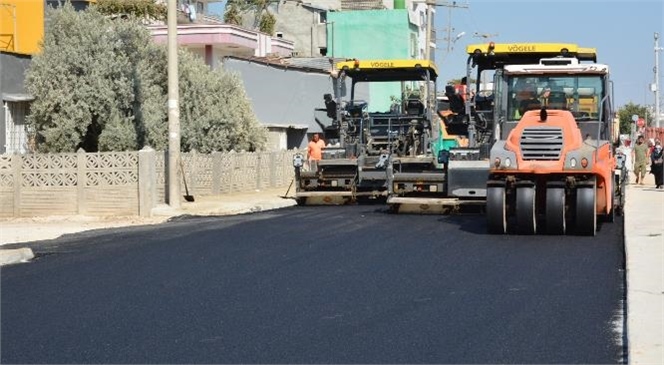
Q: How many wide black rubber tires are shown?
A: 4